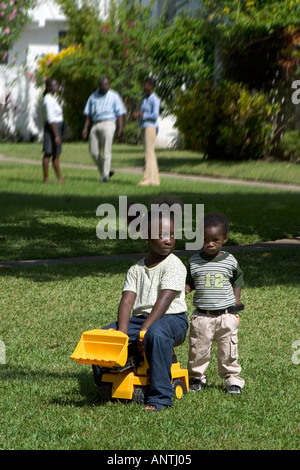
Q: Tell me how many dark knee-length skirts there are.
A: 1